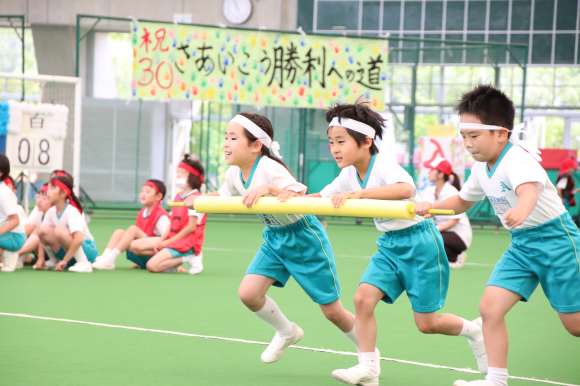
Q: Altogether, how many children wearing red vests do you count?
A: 2